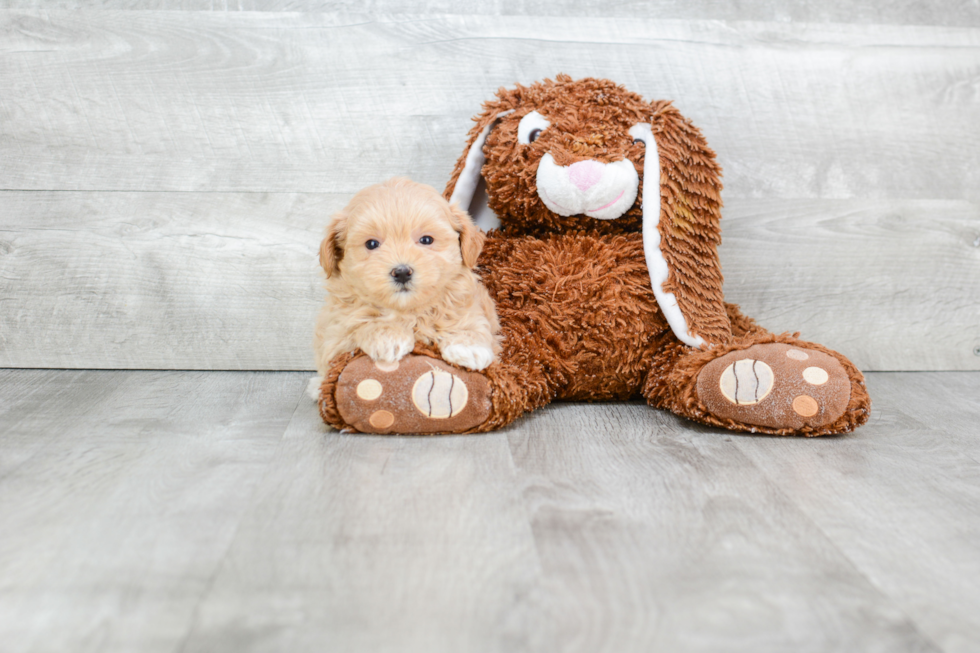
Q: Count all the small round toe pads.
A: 6